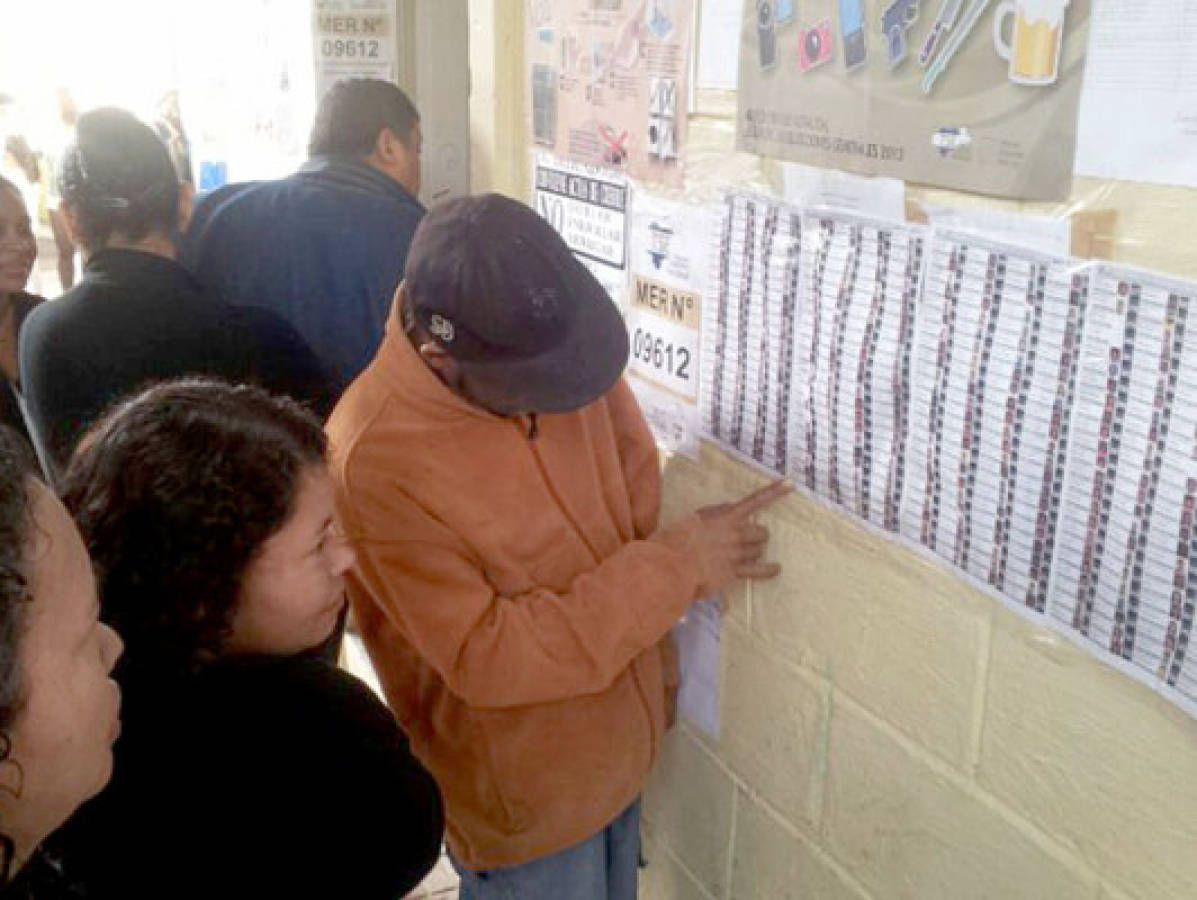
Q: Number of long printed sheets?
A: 4